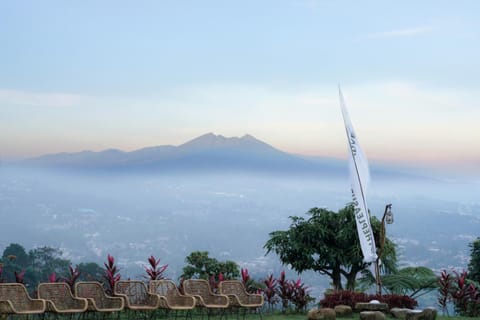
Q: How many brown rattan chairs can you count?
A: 7